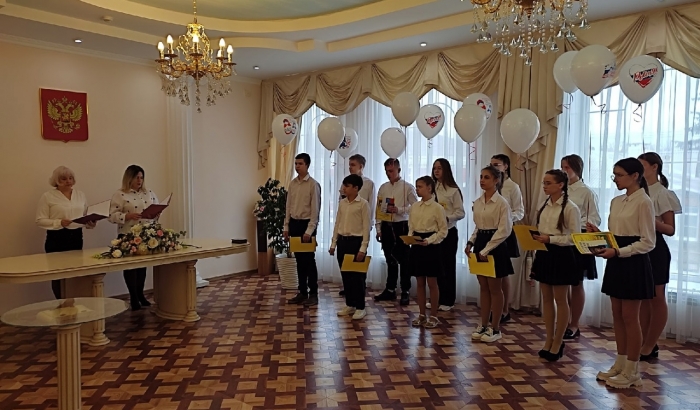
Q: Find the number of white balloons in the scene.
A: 12